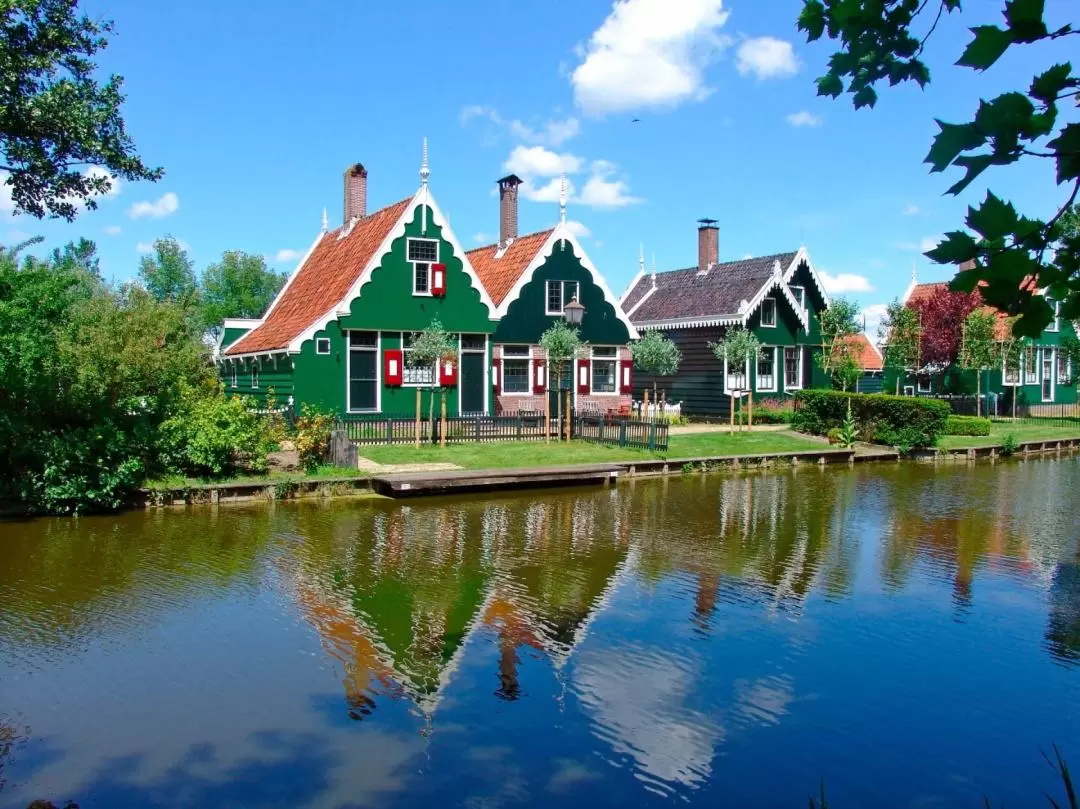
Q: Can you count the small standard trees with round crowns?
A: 4